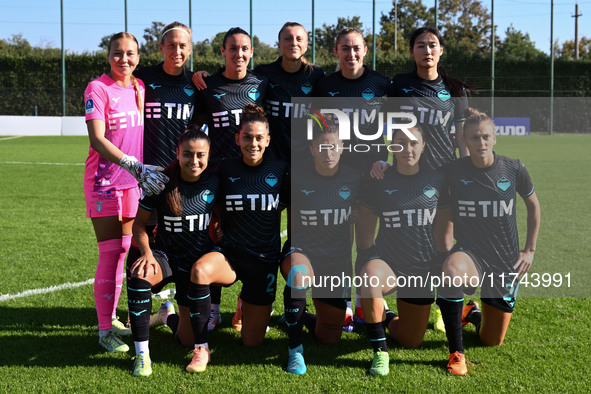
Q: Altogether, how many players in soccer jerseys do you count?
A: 11